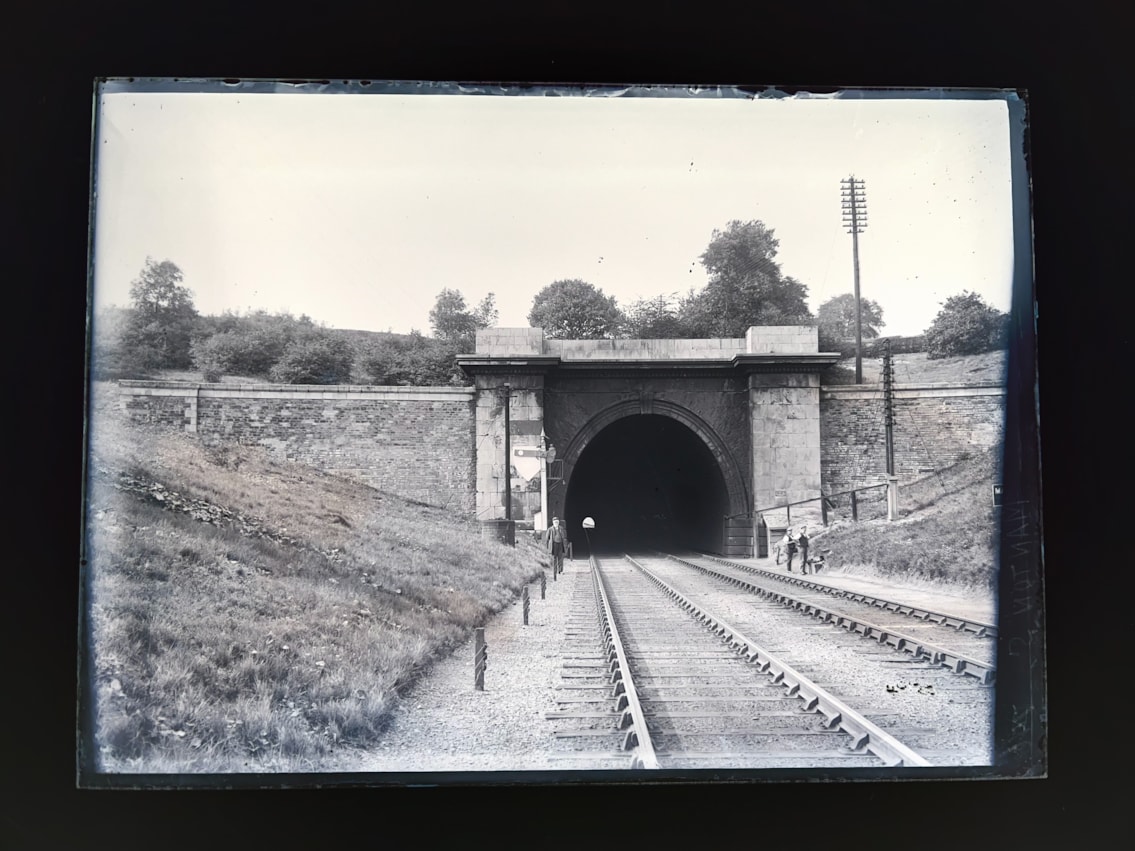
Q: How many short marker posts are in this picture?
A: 3